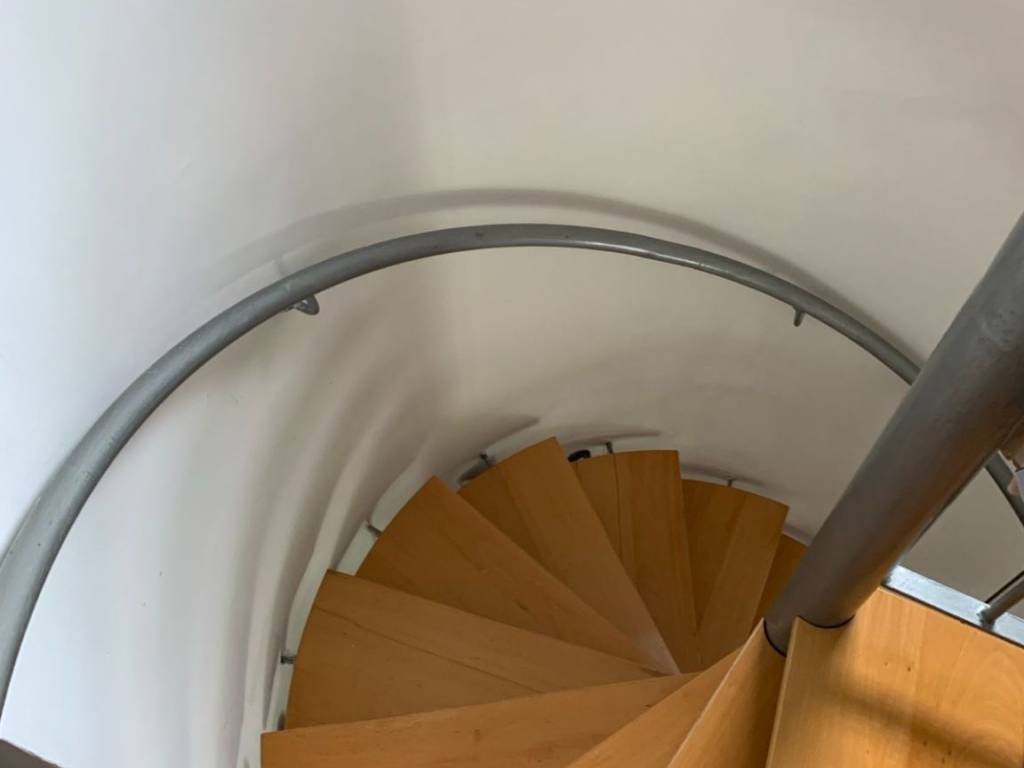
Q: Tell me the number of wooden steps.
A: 10